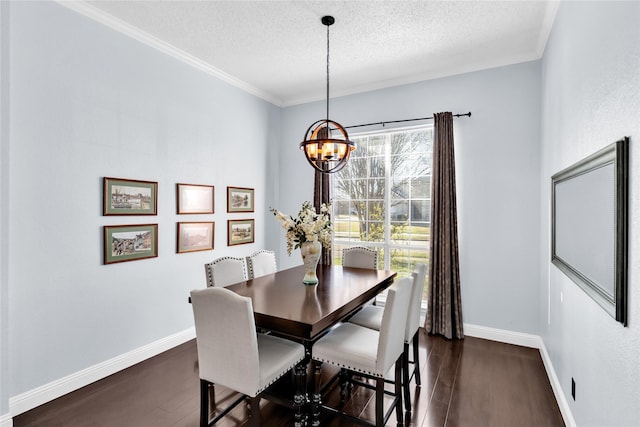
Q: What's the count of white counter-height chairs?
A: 6